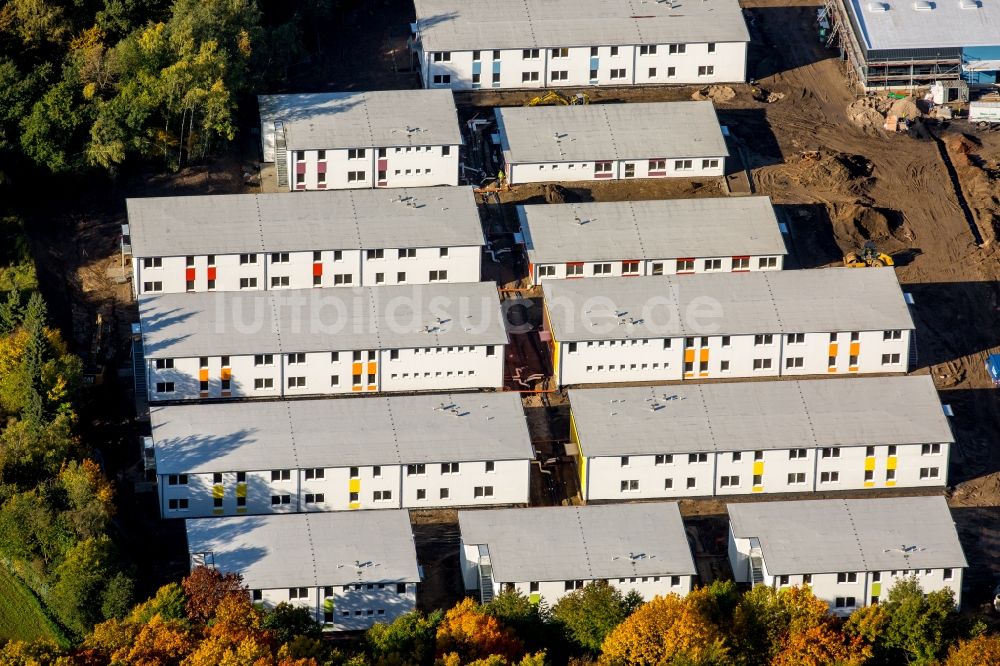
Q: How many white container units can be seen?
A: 12